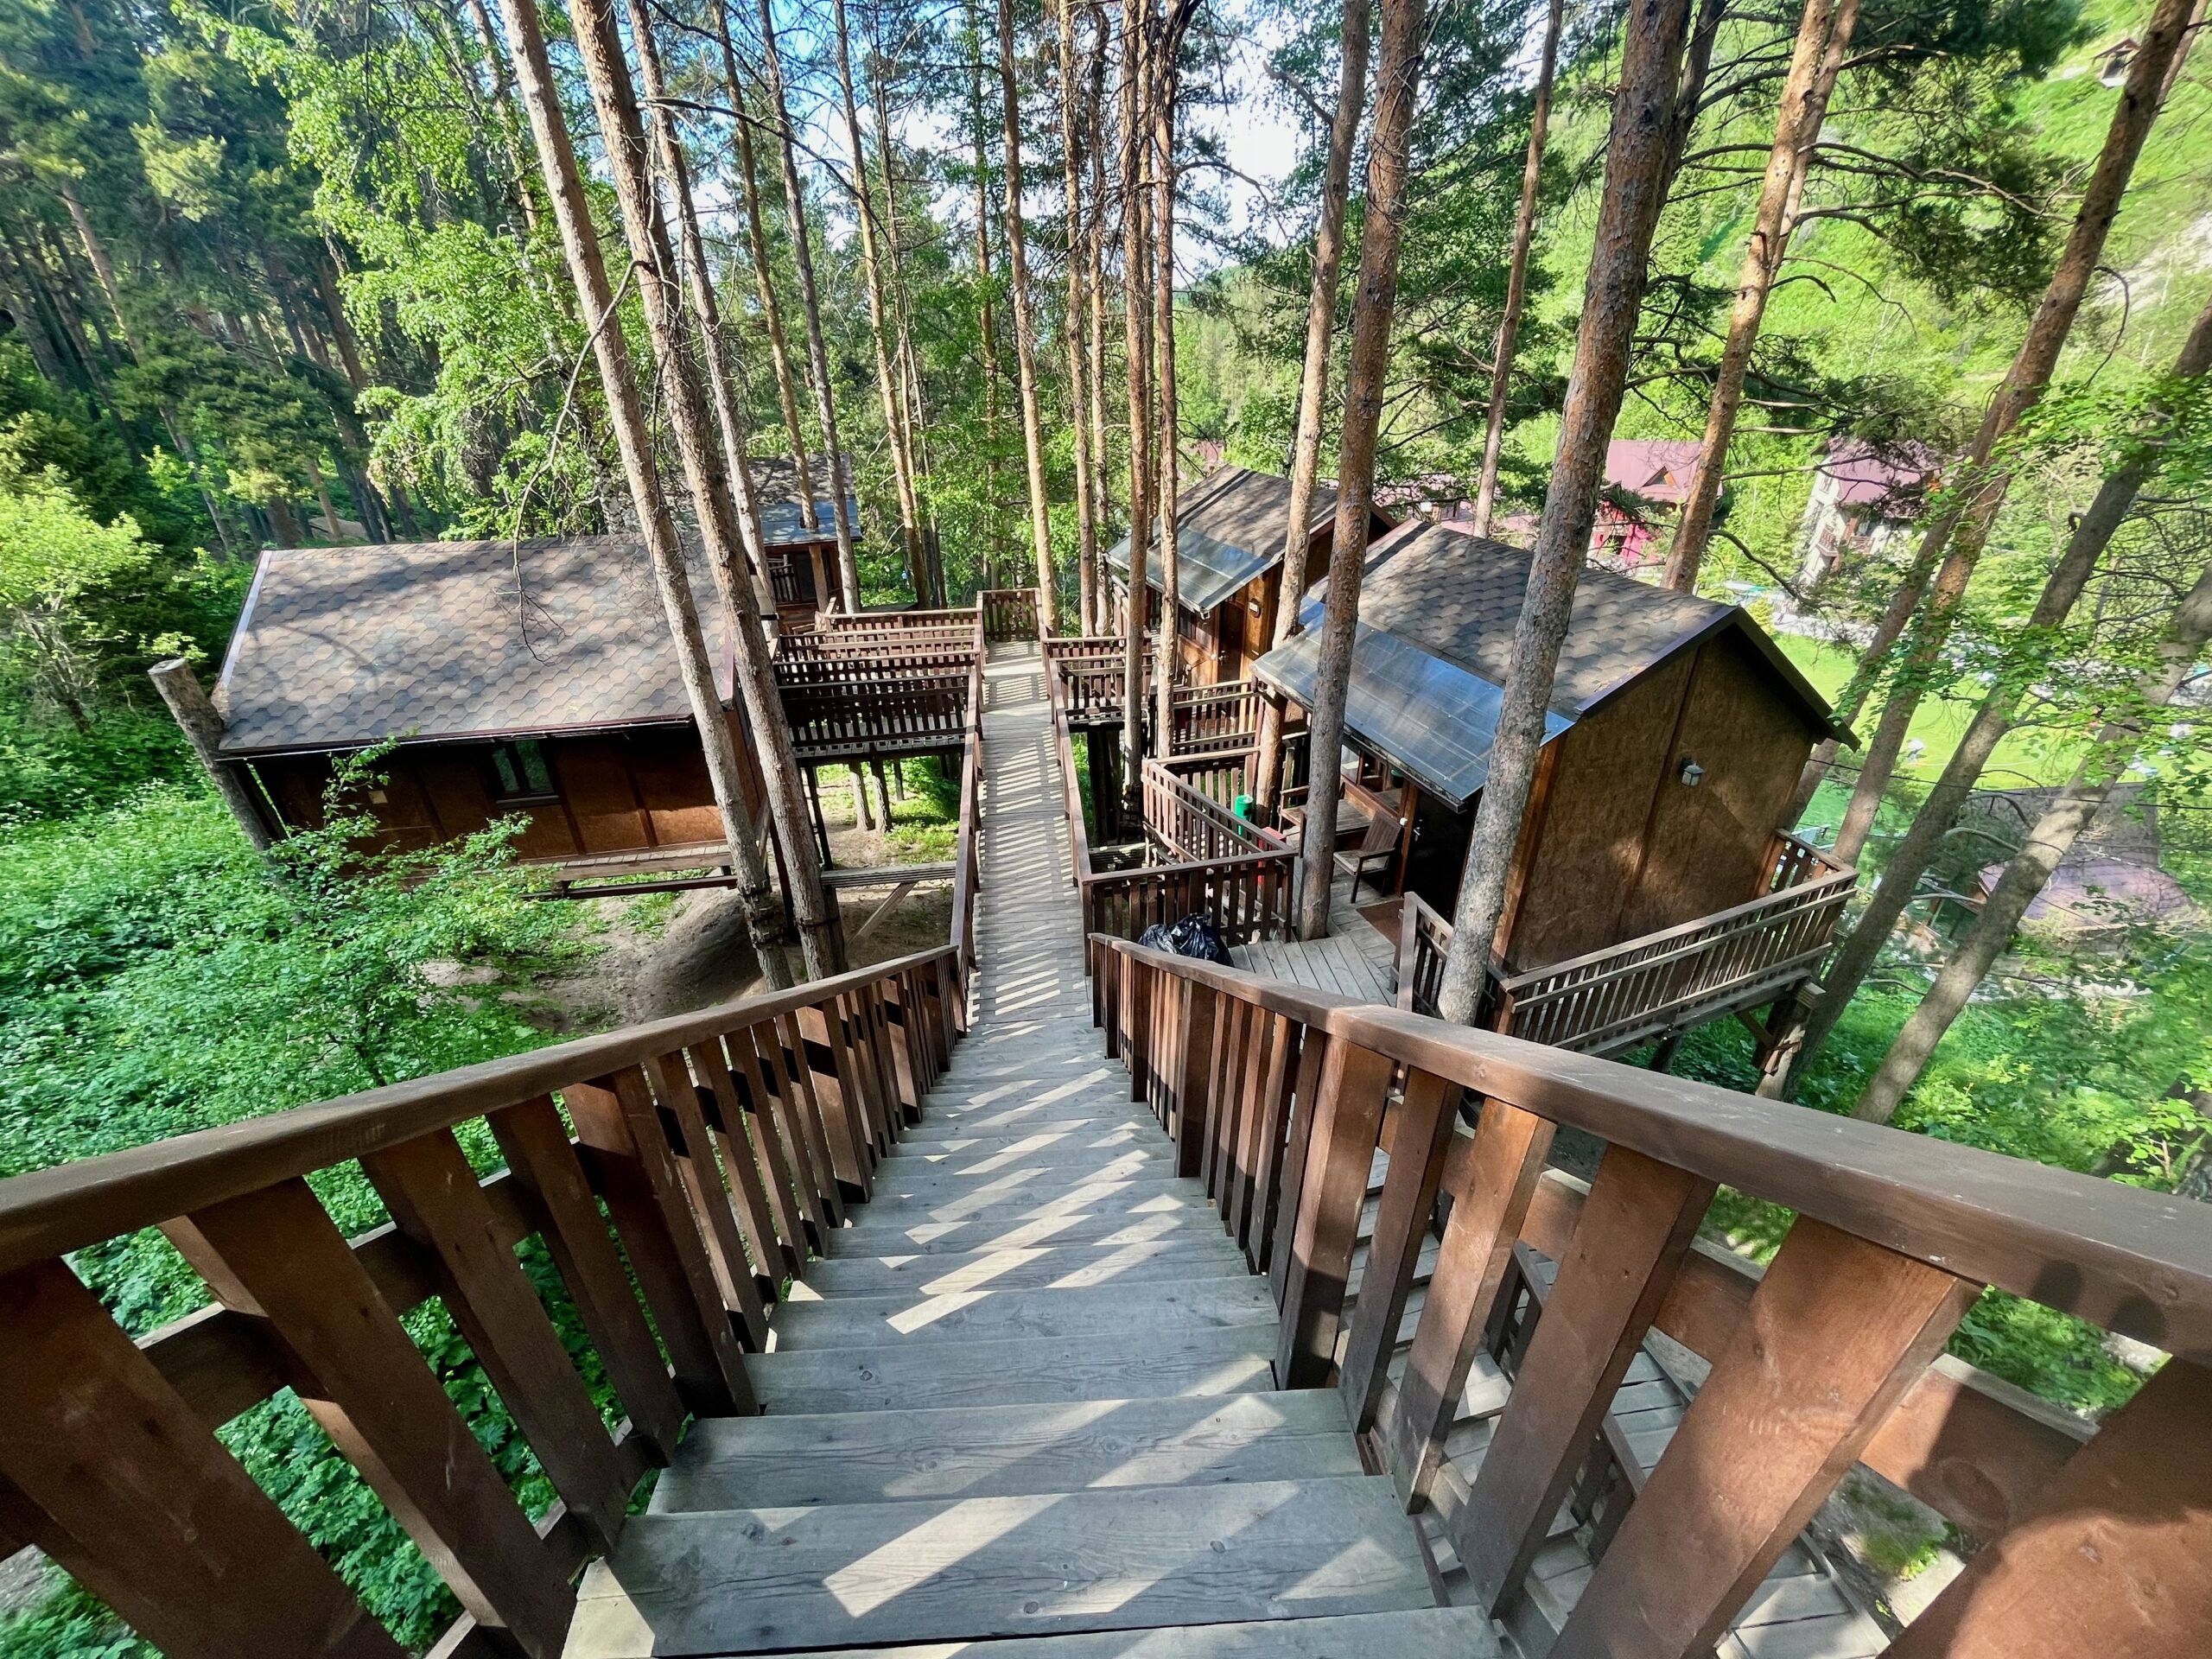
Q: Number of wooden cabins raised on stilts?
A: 4